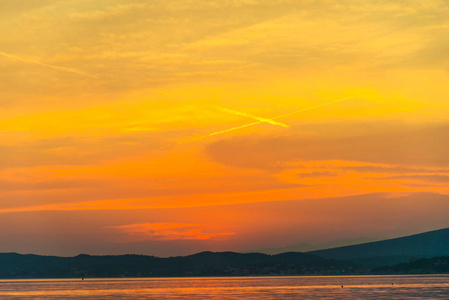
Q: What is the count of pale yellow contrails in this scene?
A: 3